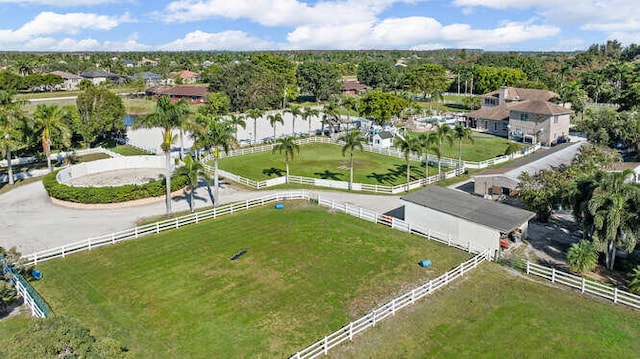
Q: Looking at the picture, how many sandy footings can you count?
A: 2